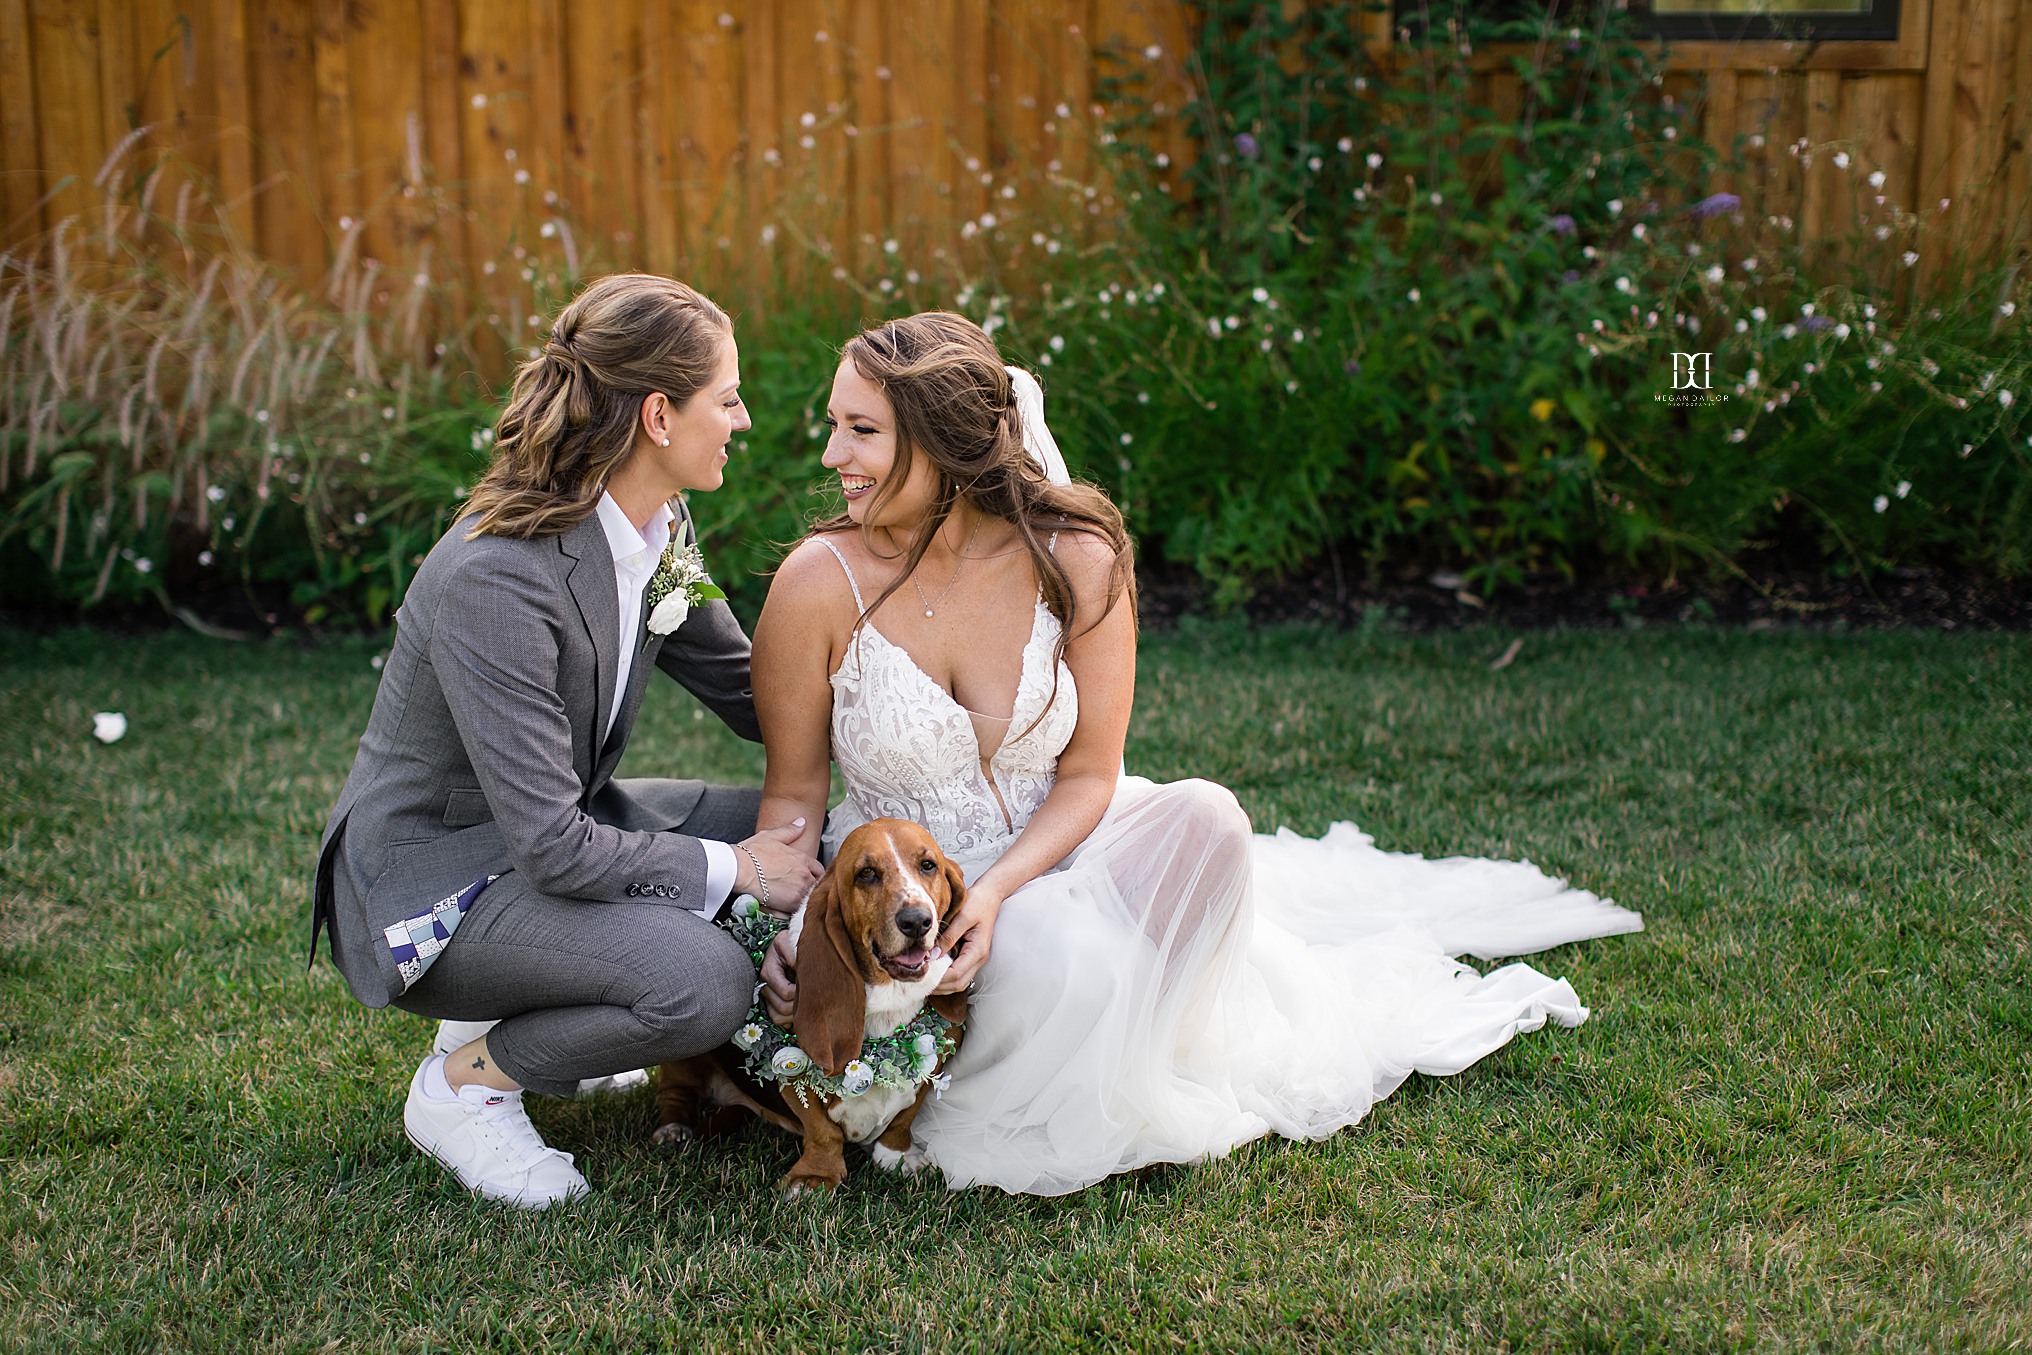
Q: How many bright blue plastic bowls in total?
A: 0